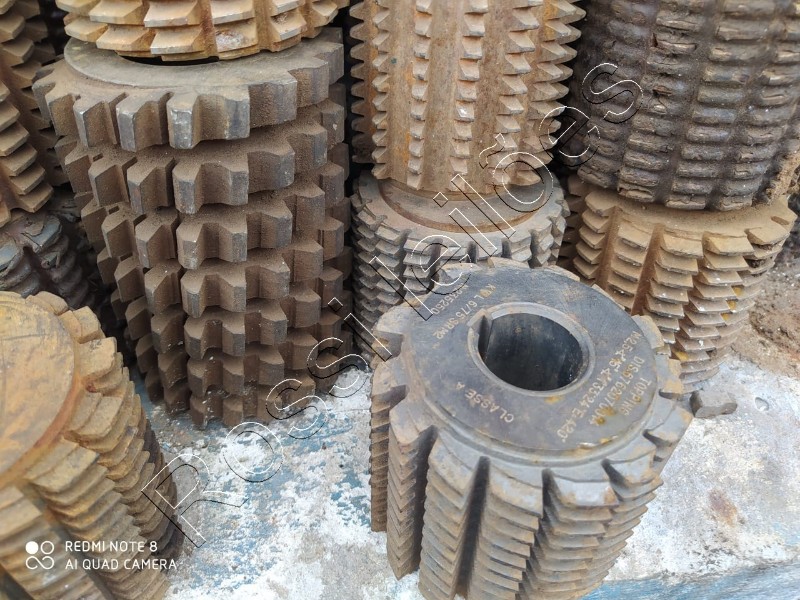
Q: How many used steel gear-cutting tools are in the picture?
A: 10